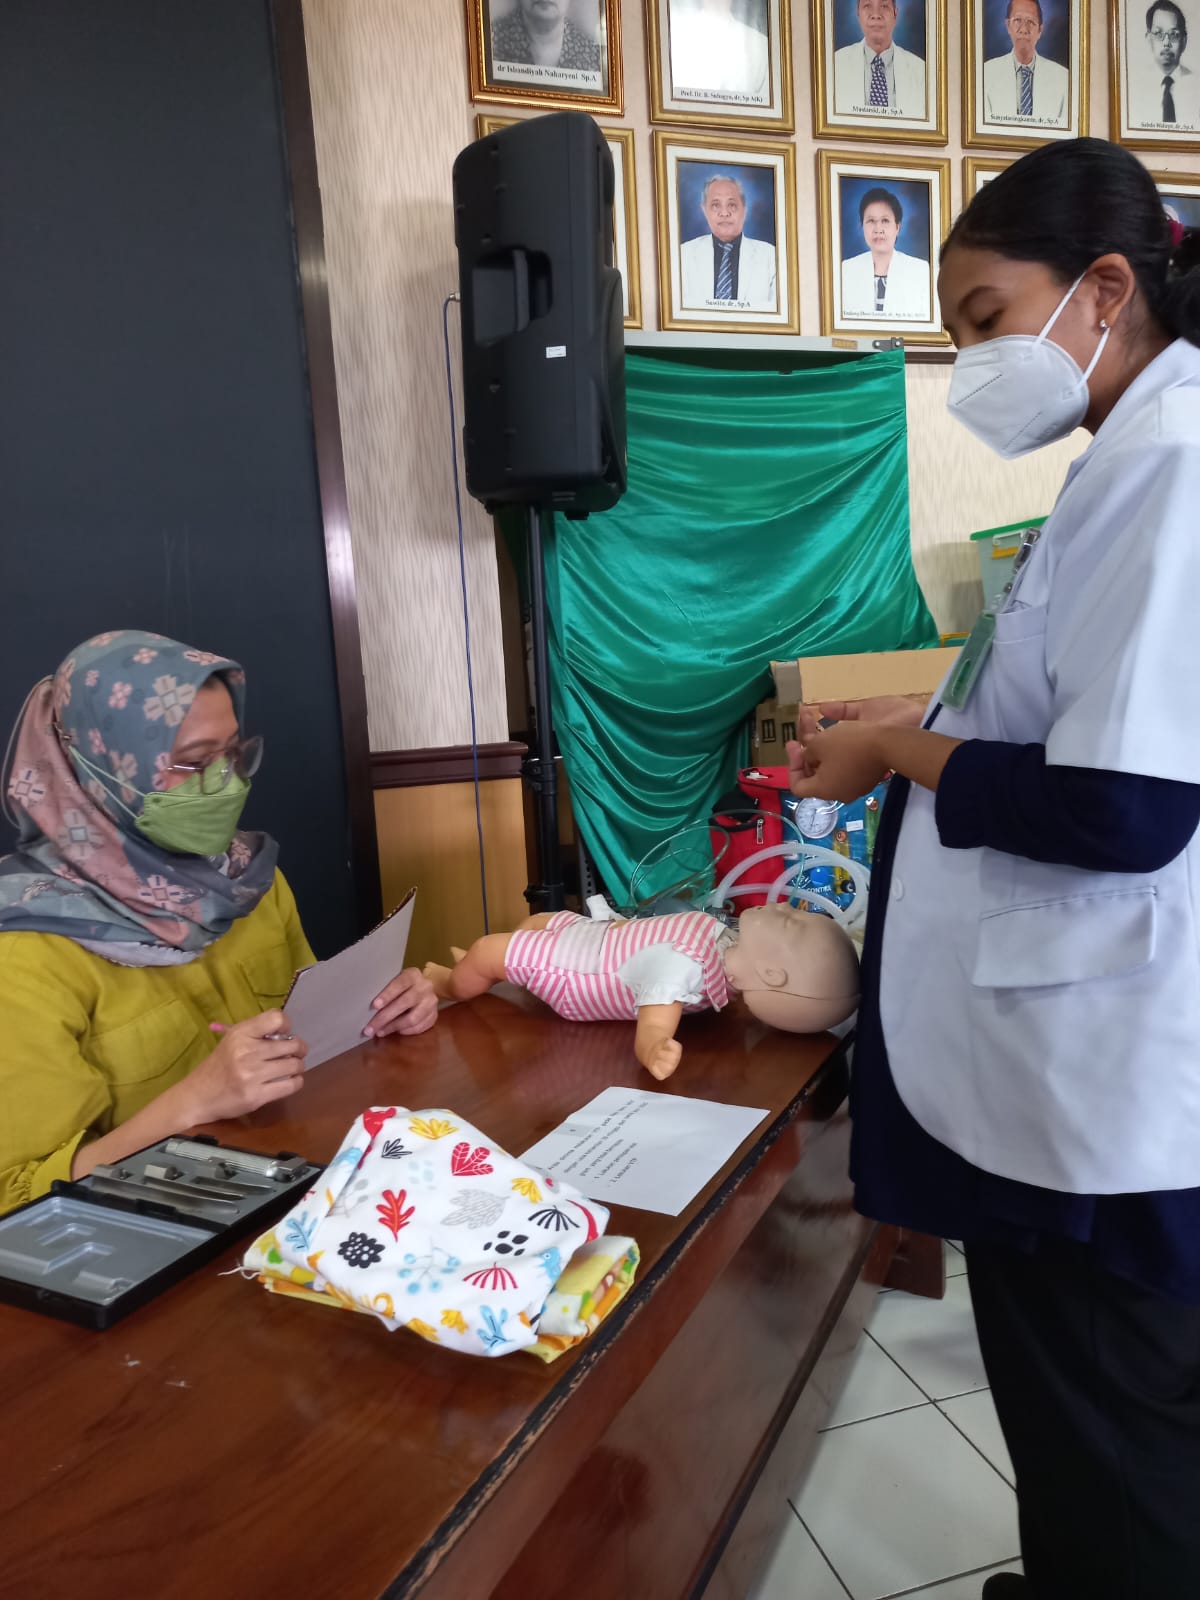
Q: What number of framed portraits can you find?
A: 10